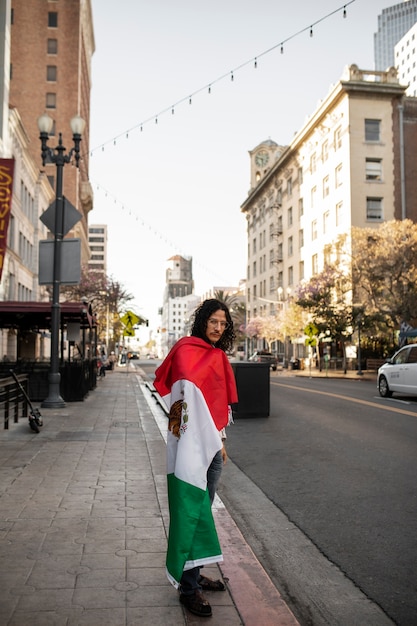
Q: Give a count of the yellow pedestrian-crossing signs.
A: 2